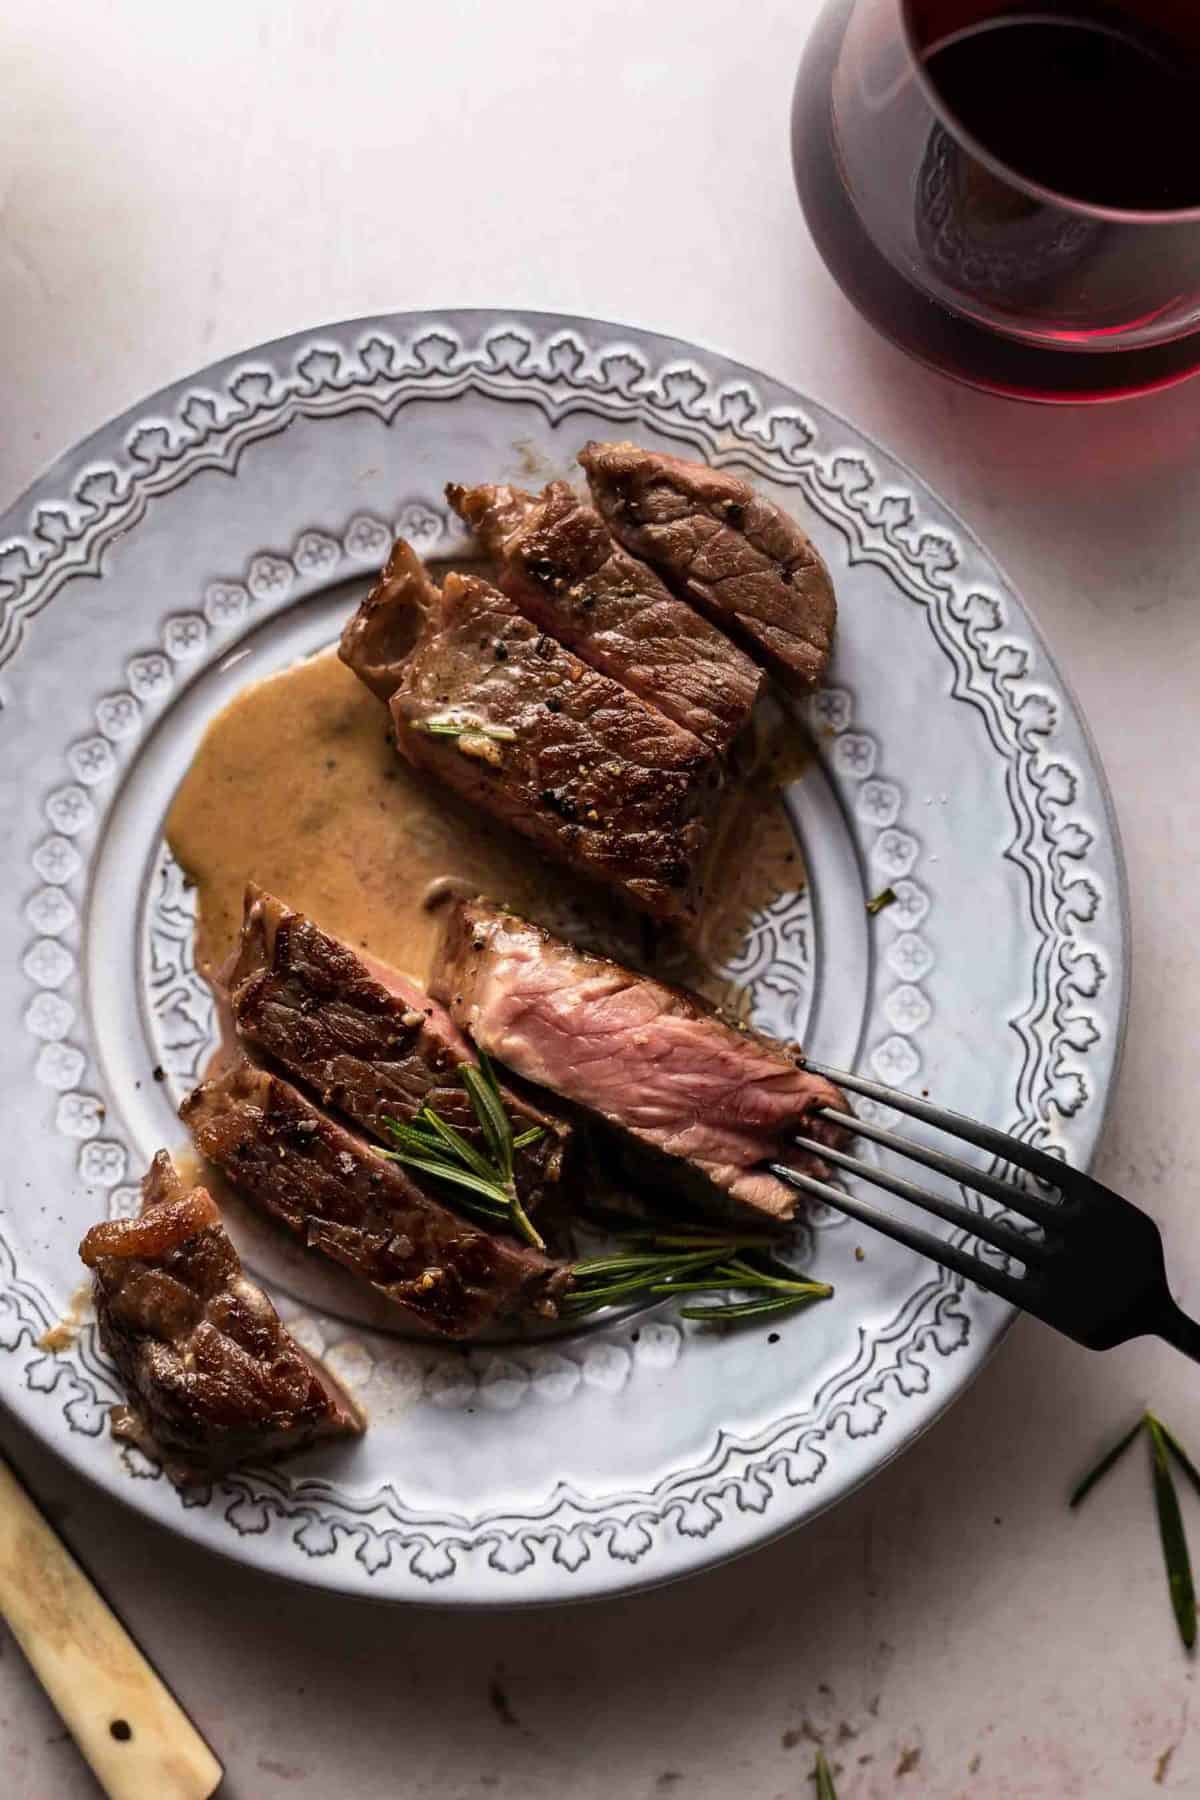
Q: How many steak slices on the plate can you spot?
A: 7